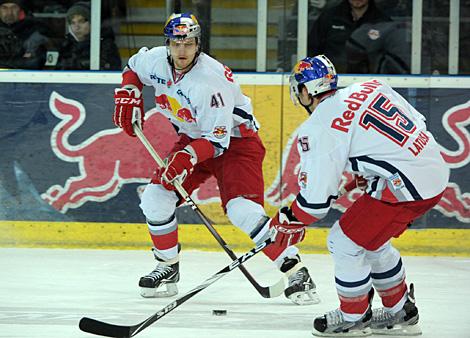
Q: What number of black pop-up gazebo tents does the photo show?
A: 0